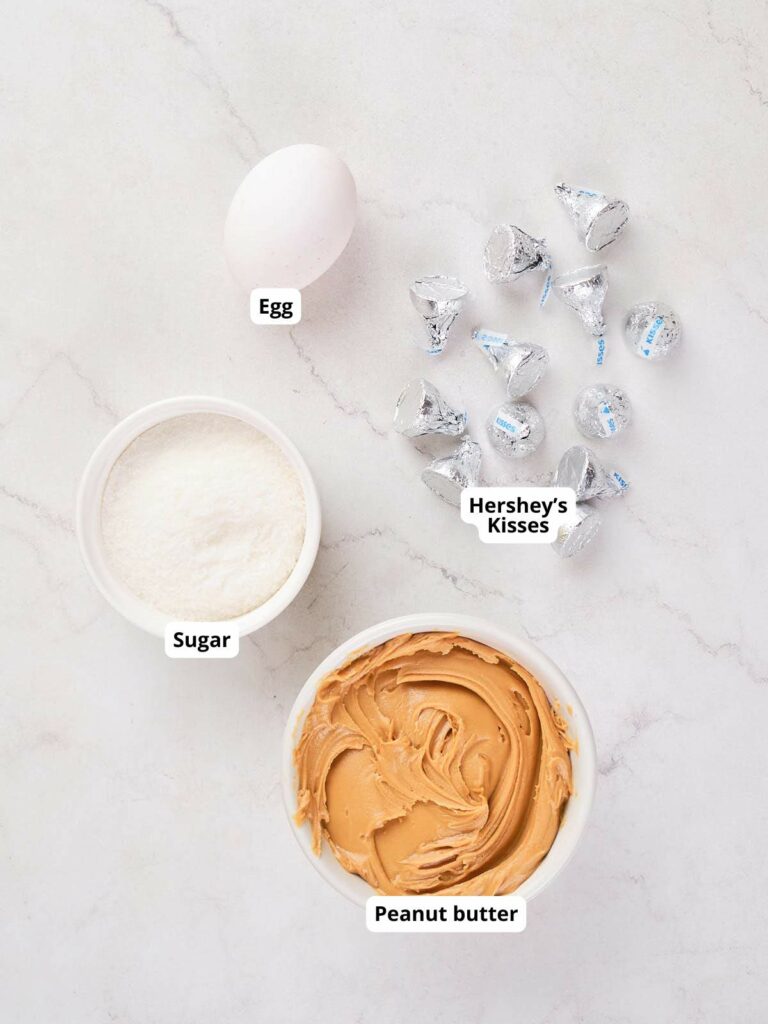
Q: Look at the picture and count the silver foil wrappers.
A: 12